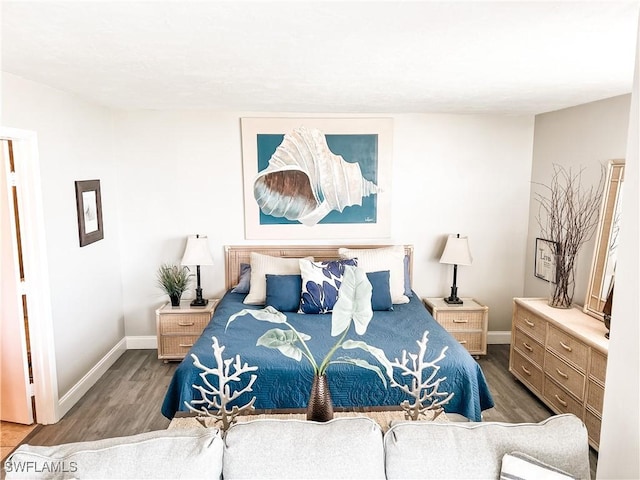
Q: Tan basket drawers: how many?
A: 13